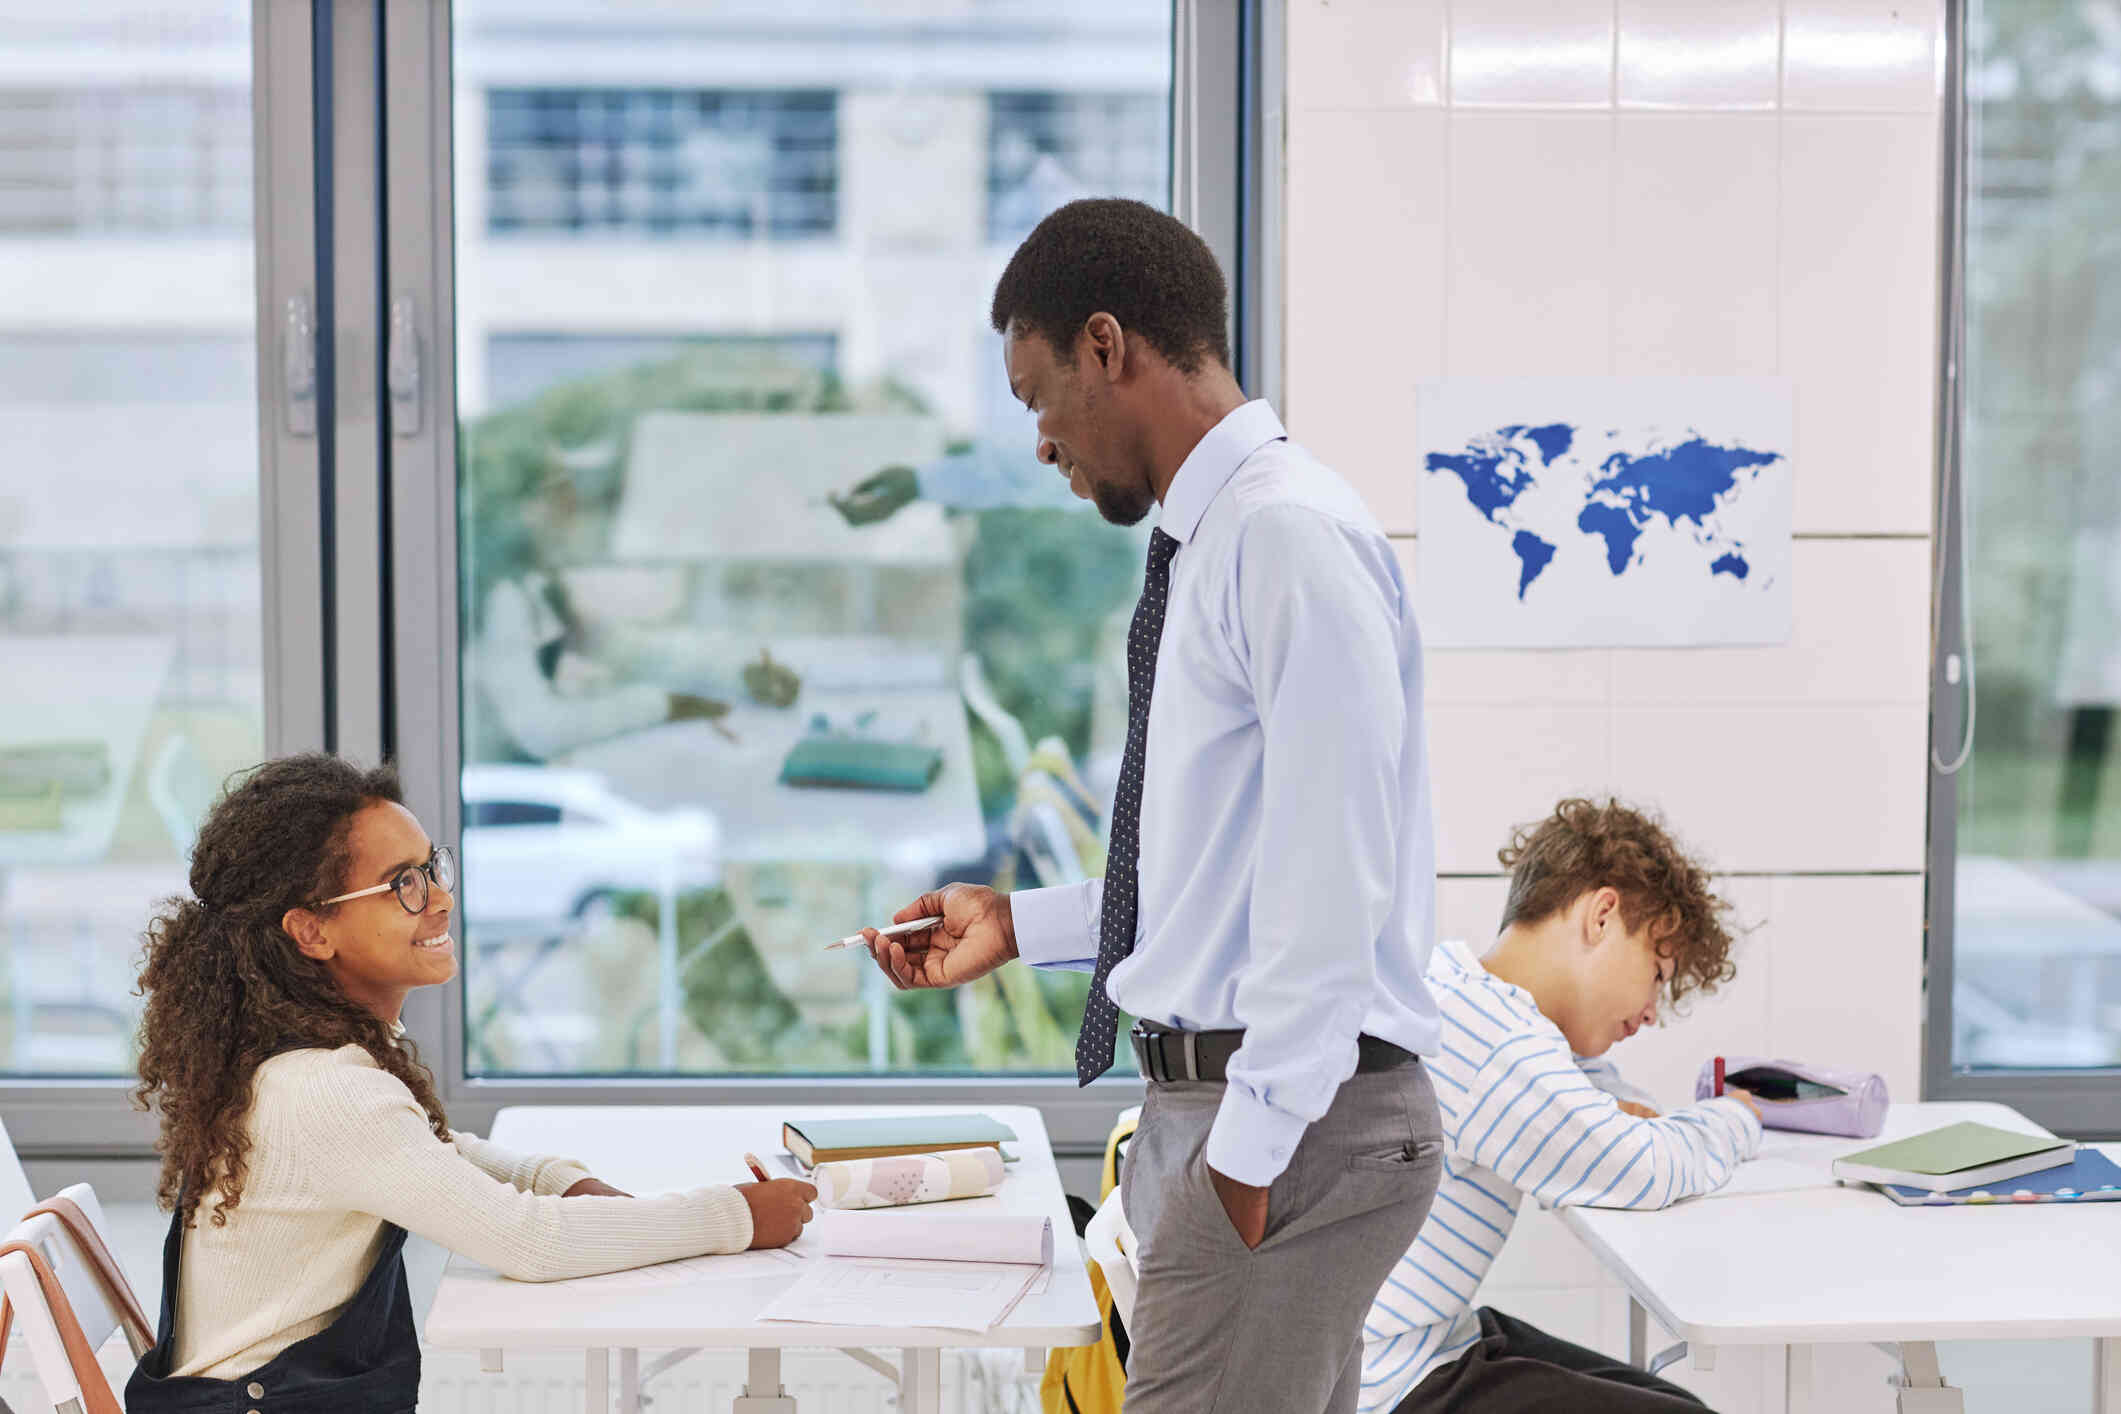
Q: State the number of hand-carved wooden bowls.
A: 0